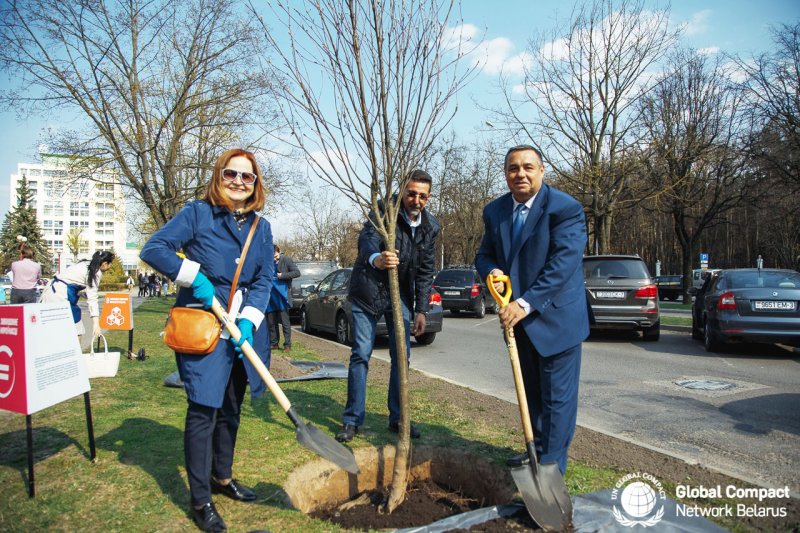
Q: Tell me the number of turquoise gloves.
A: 2